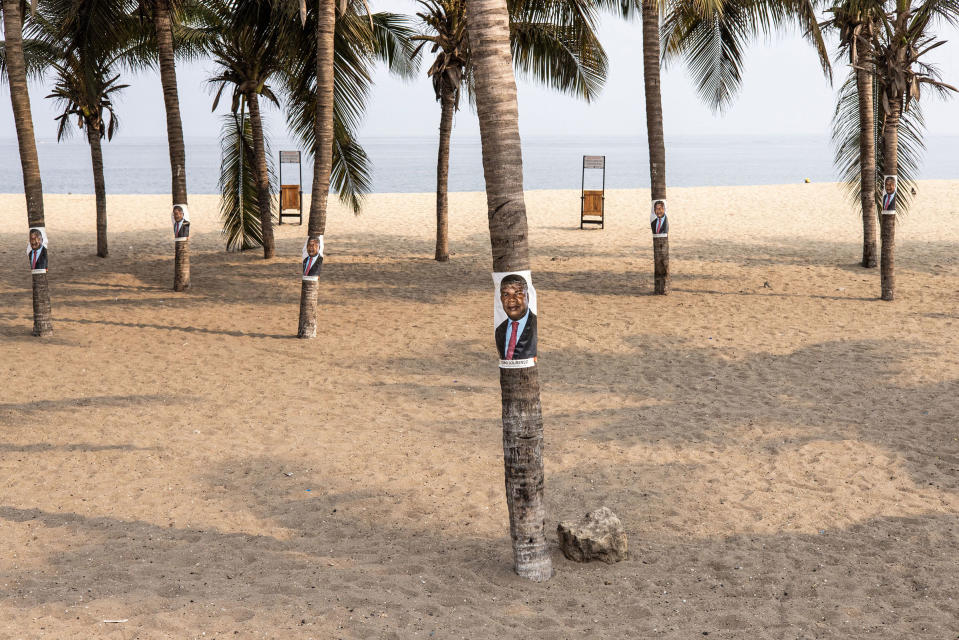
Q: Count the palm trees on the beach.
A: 10